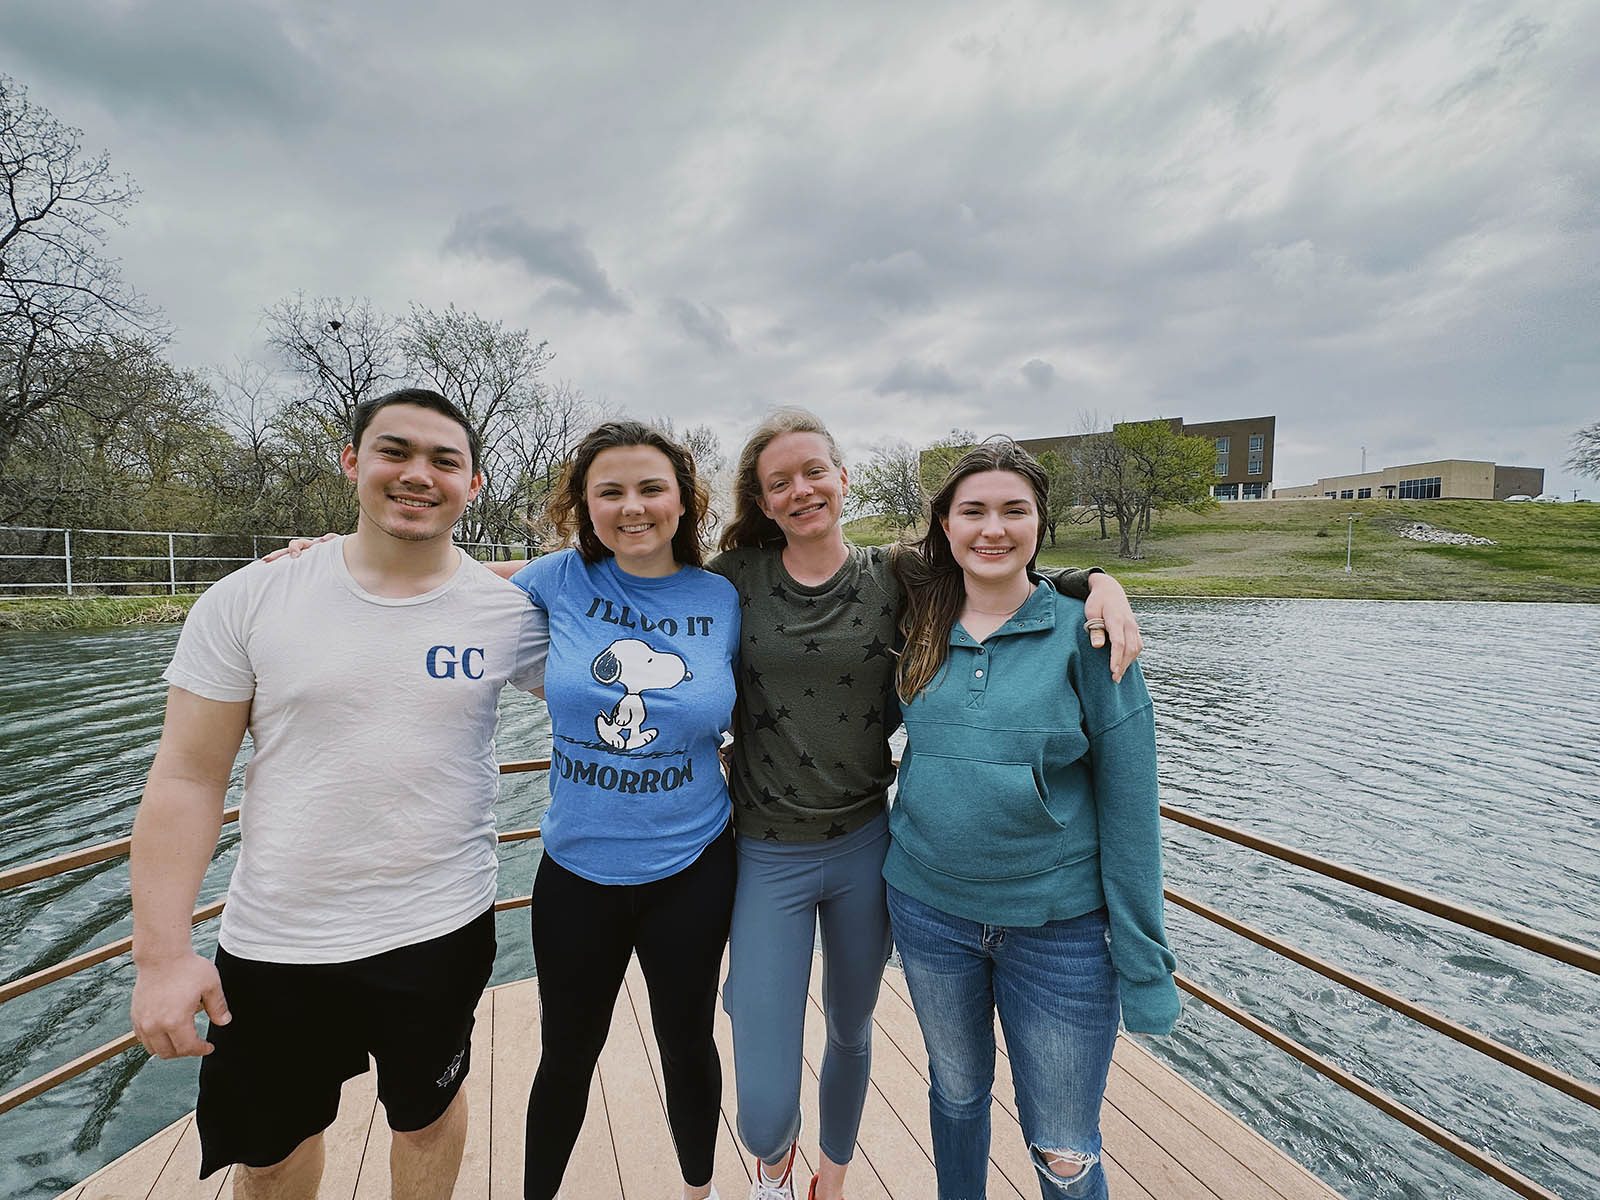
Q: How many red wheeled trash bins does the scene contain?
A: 0